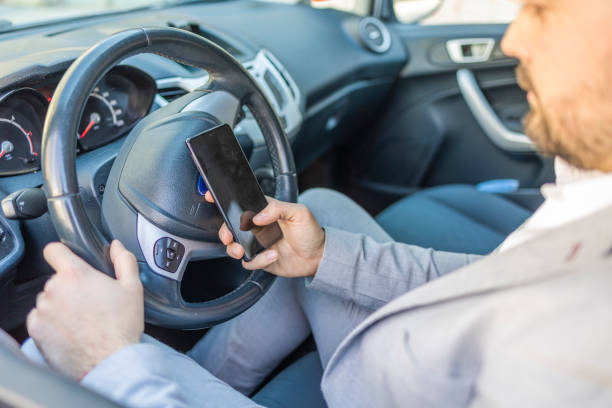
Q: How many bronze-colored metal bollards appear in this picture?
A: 0